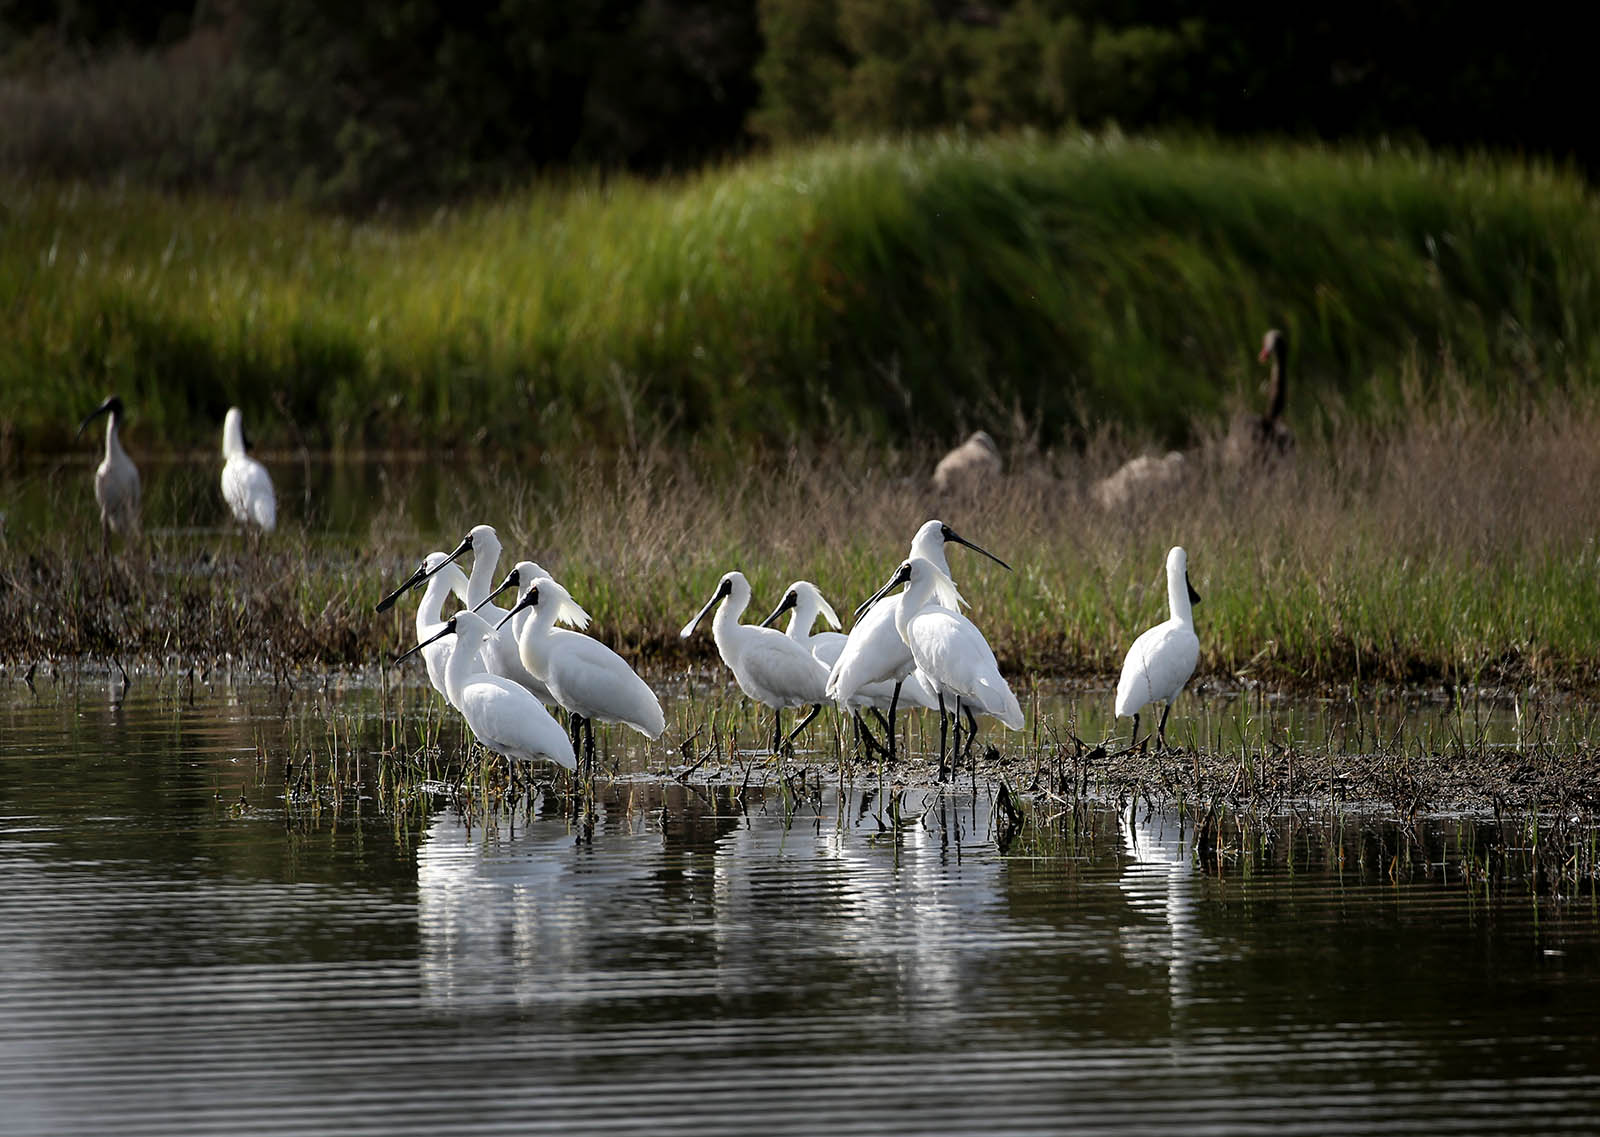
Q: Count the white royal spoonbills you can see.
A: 11